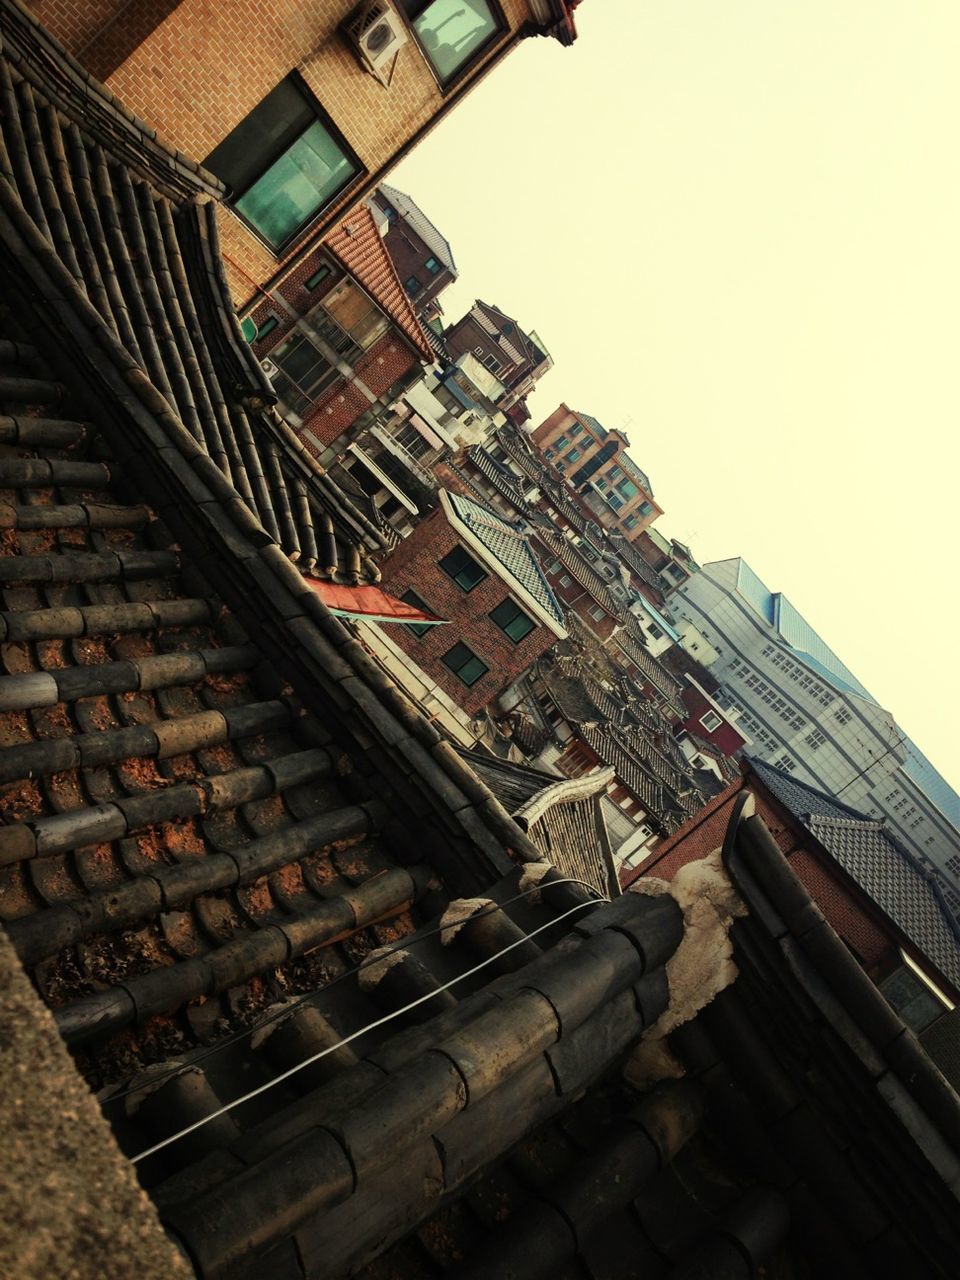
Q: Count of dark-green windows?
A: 4